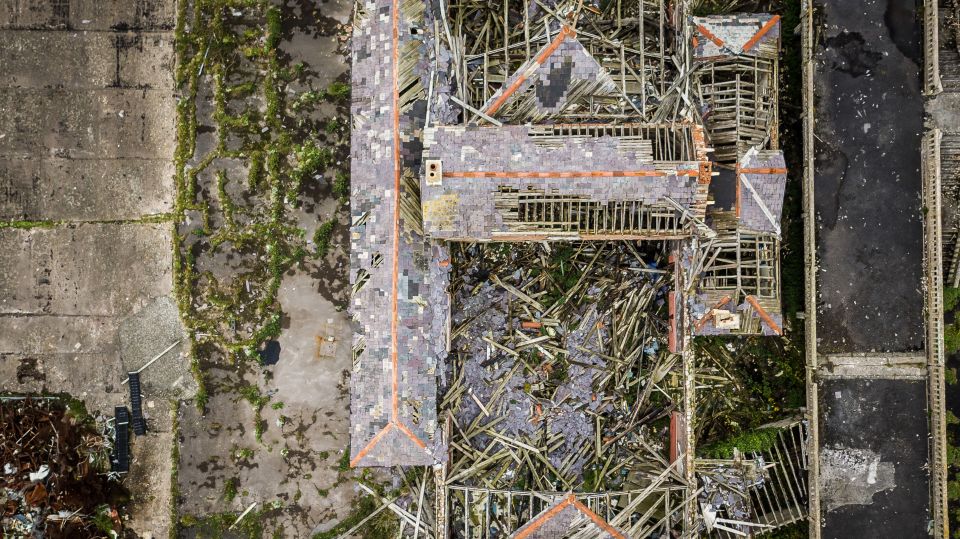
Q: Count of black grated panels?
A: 2